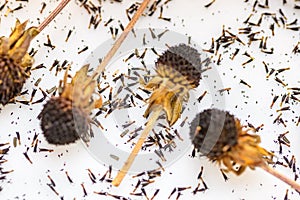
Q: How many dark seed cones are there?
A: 4